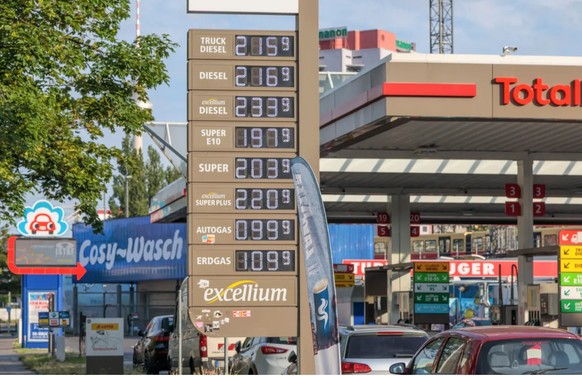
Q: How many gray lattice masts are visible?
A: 1